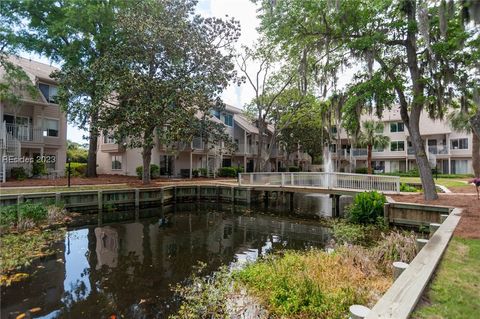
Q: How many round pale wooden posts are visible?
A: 5